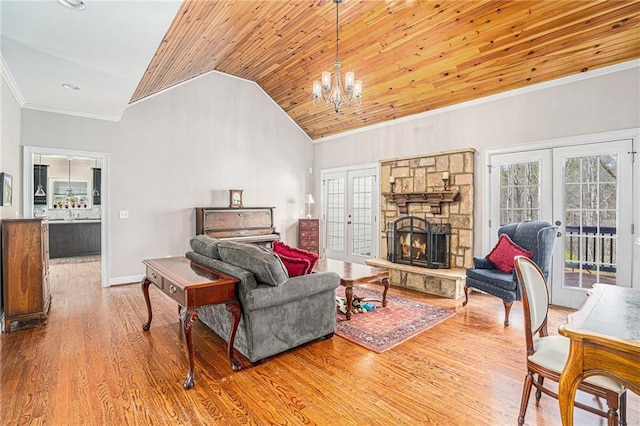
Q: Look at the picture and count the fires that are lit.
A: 1